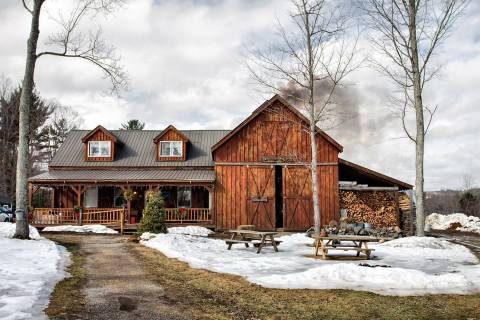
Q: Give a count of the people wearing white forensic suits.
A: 0